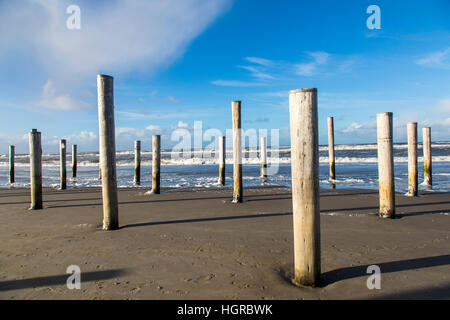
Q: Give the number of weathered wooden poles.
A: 15